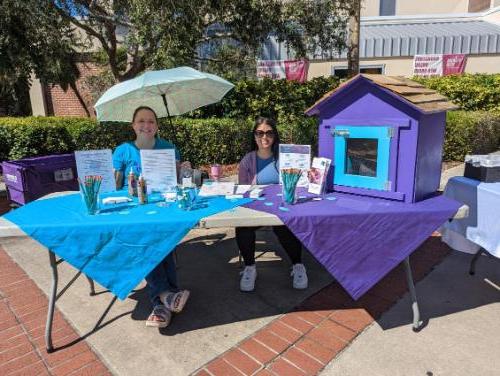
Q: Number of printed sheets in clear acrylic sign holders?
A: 3